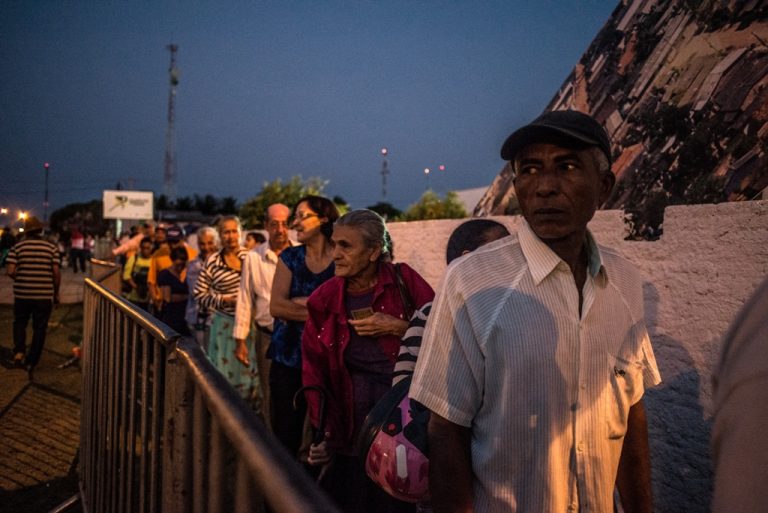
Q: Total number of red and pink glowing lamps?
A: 4